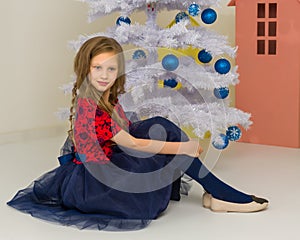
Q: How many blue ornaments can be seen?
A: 12